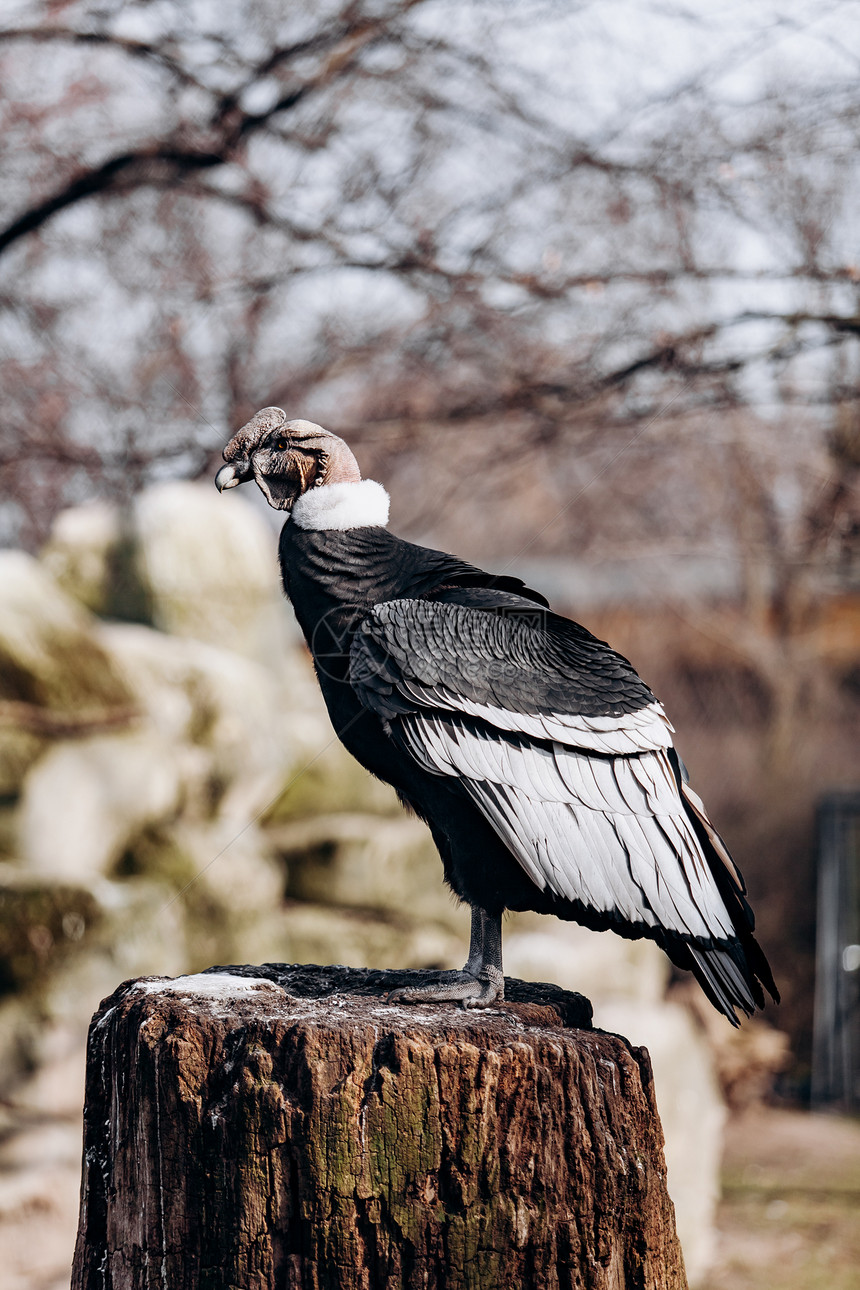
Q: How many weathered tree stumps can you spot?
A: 1